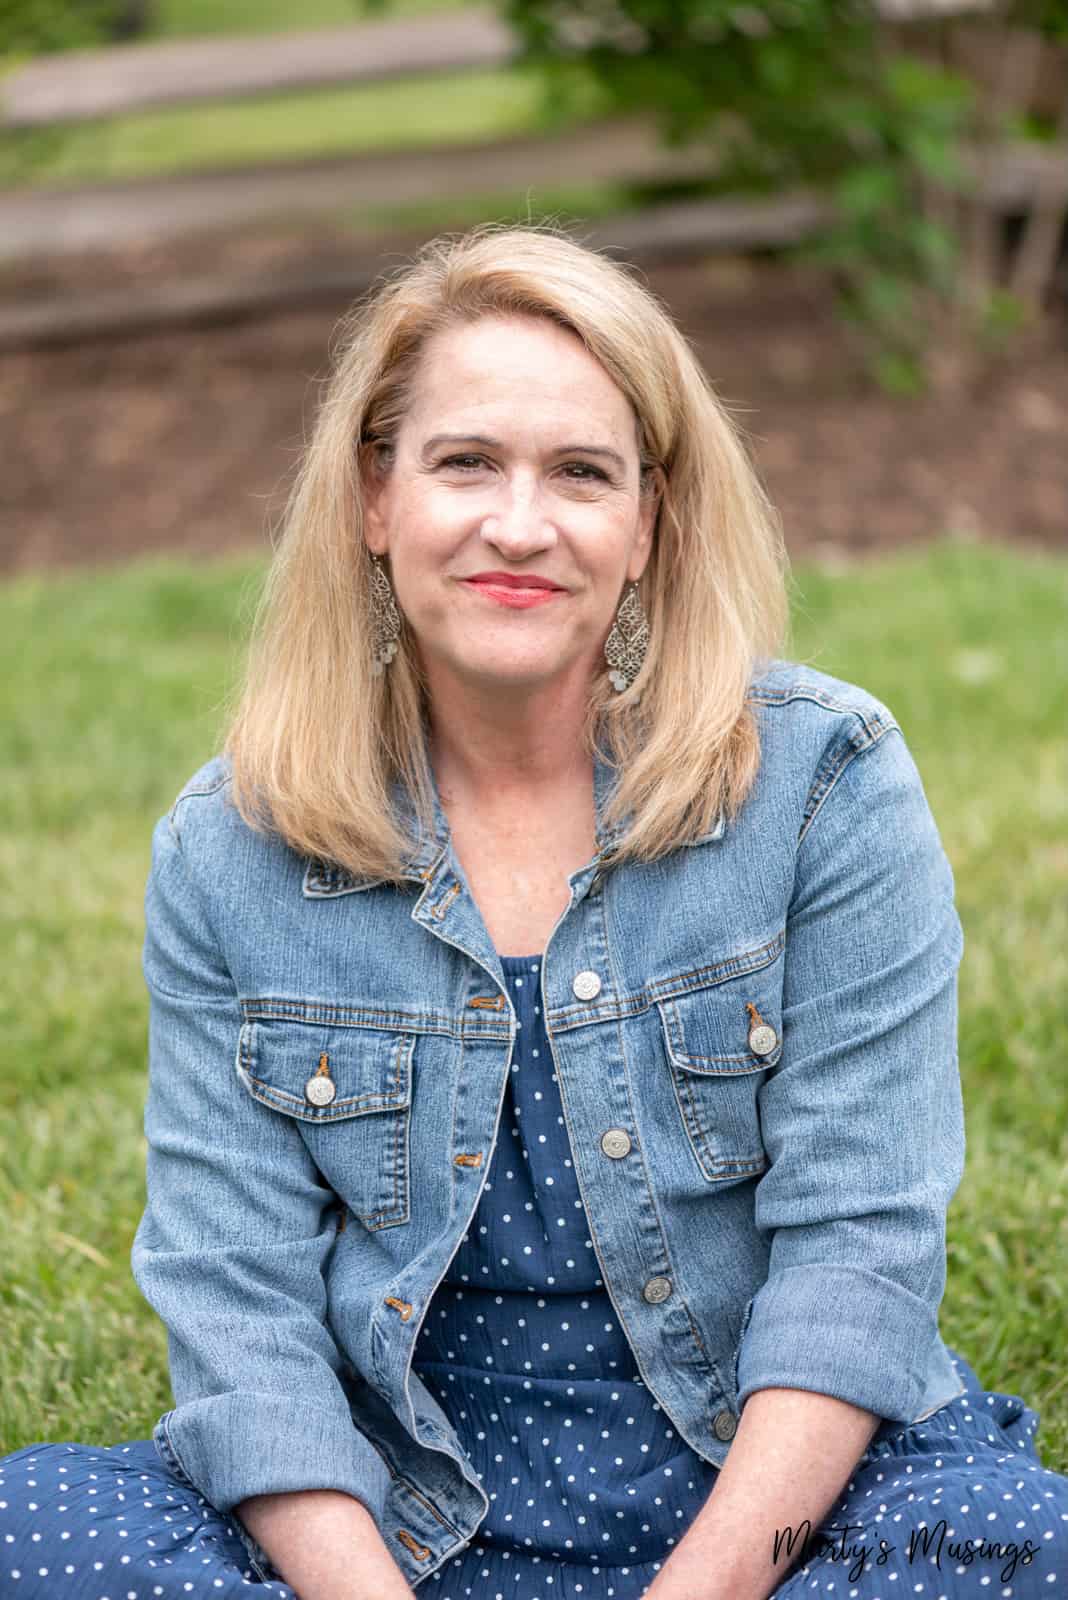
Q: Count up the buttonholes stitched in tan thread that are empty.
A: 5